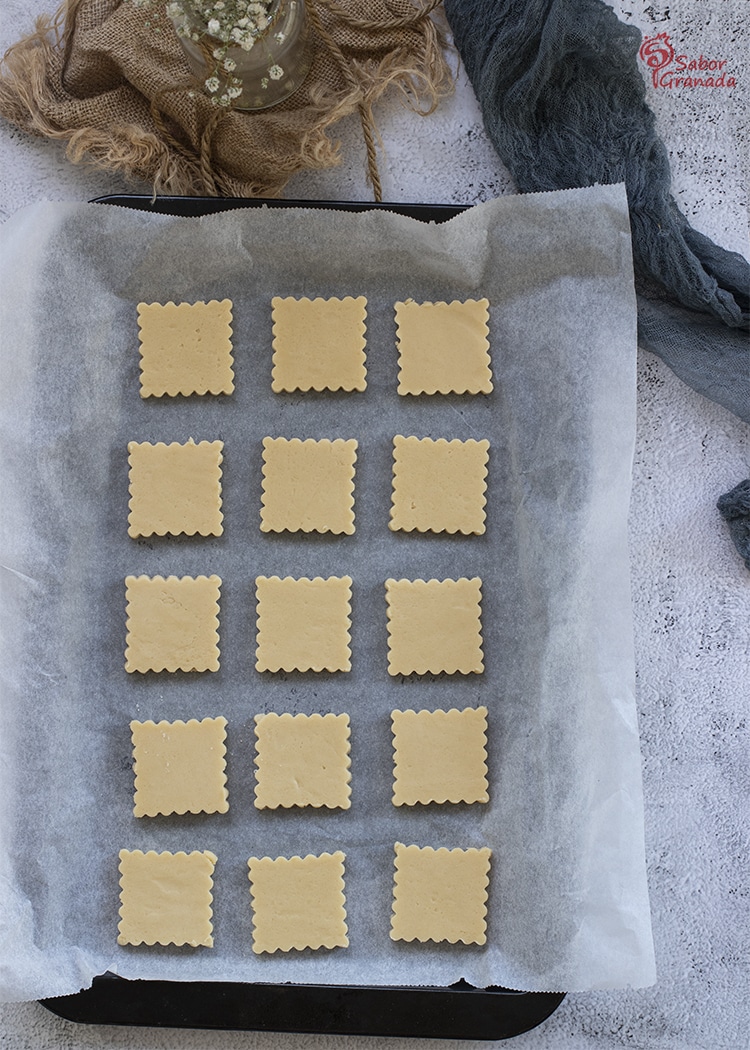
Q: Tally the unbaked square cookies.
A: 15